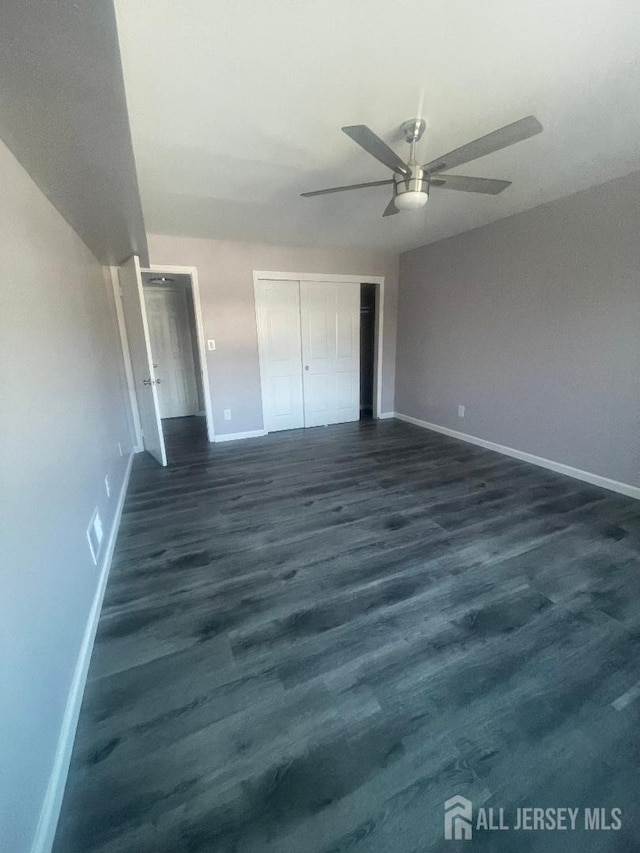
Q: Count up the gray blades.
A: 5